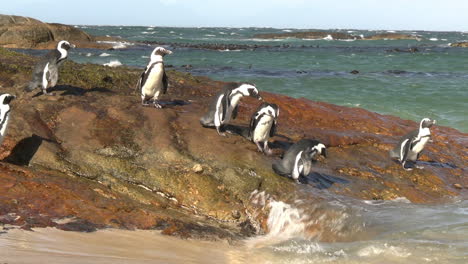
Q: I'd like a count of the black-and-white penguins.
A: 7